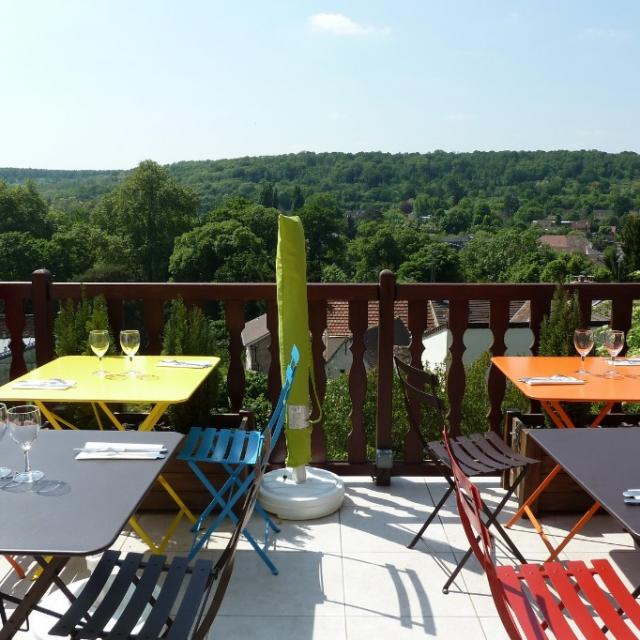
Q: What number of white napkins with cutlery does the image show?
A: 6